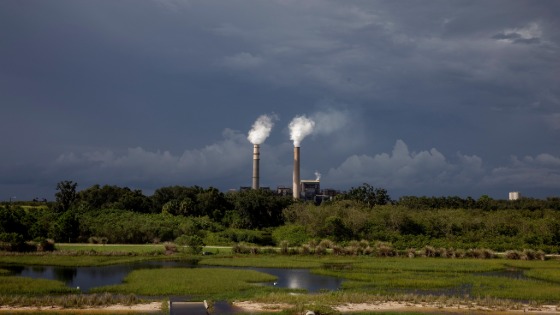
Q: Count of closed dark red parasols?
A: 0